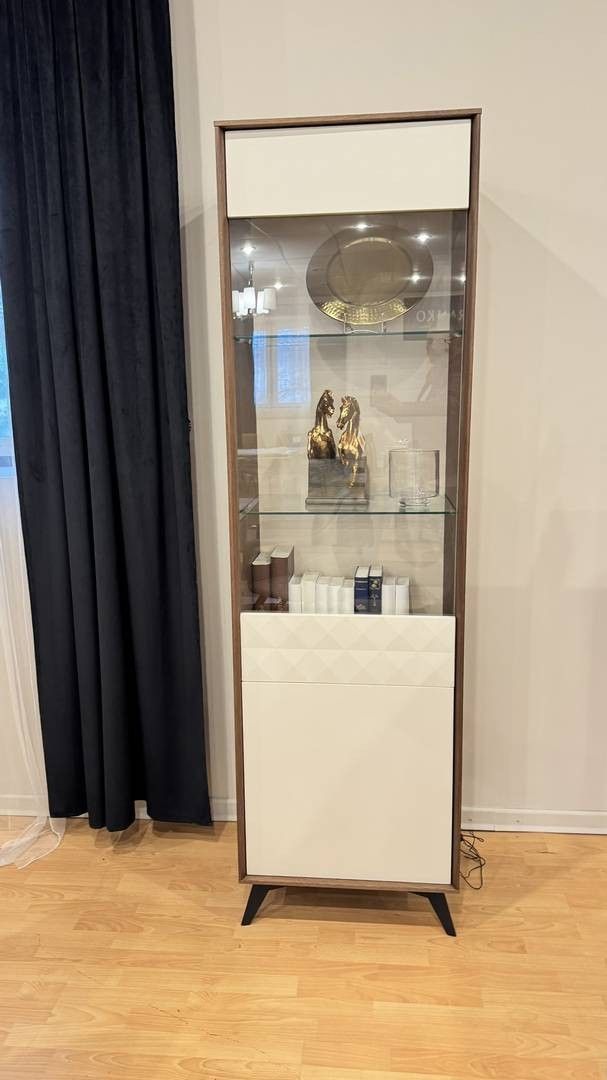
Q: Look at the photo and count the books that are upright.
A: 11